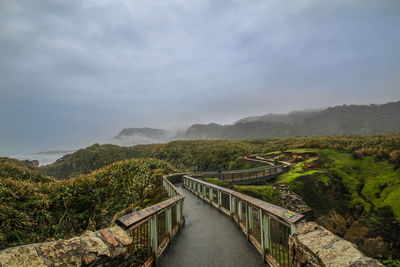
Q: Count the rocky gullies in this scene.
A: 1